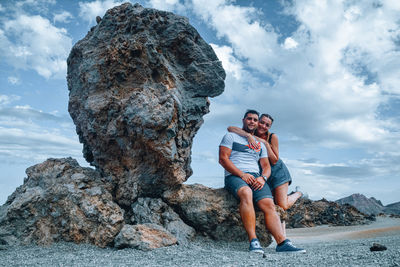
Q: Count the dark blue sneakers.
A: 2